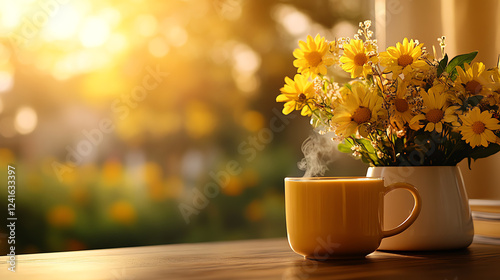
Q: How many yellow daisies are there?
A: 9